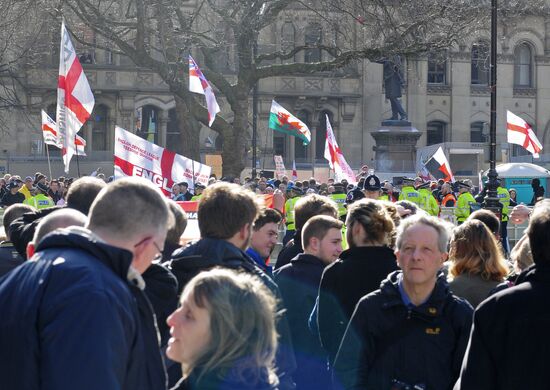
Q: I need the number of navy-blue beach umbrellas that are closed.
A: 0